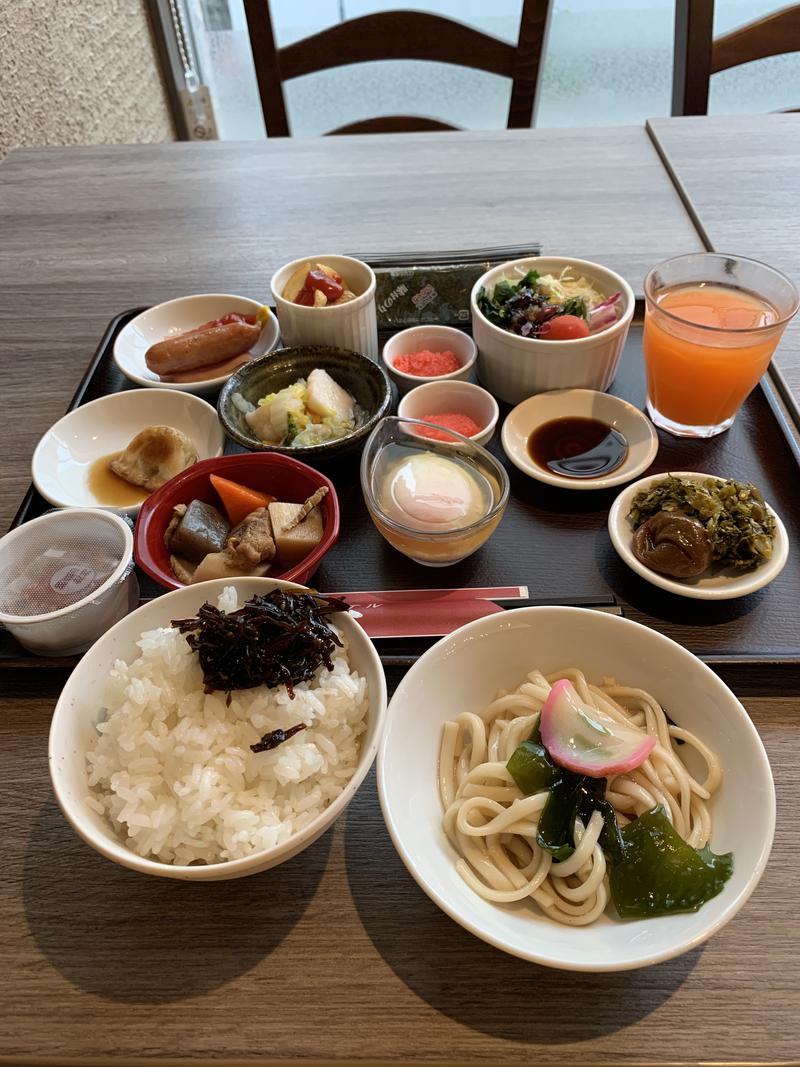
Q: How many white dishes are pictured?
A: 10